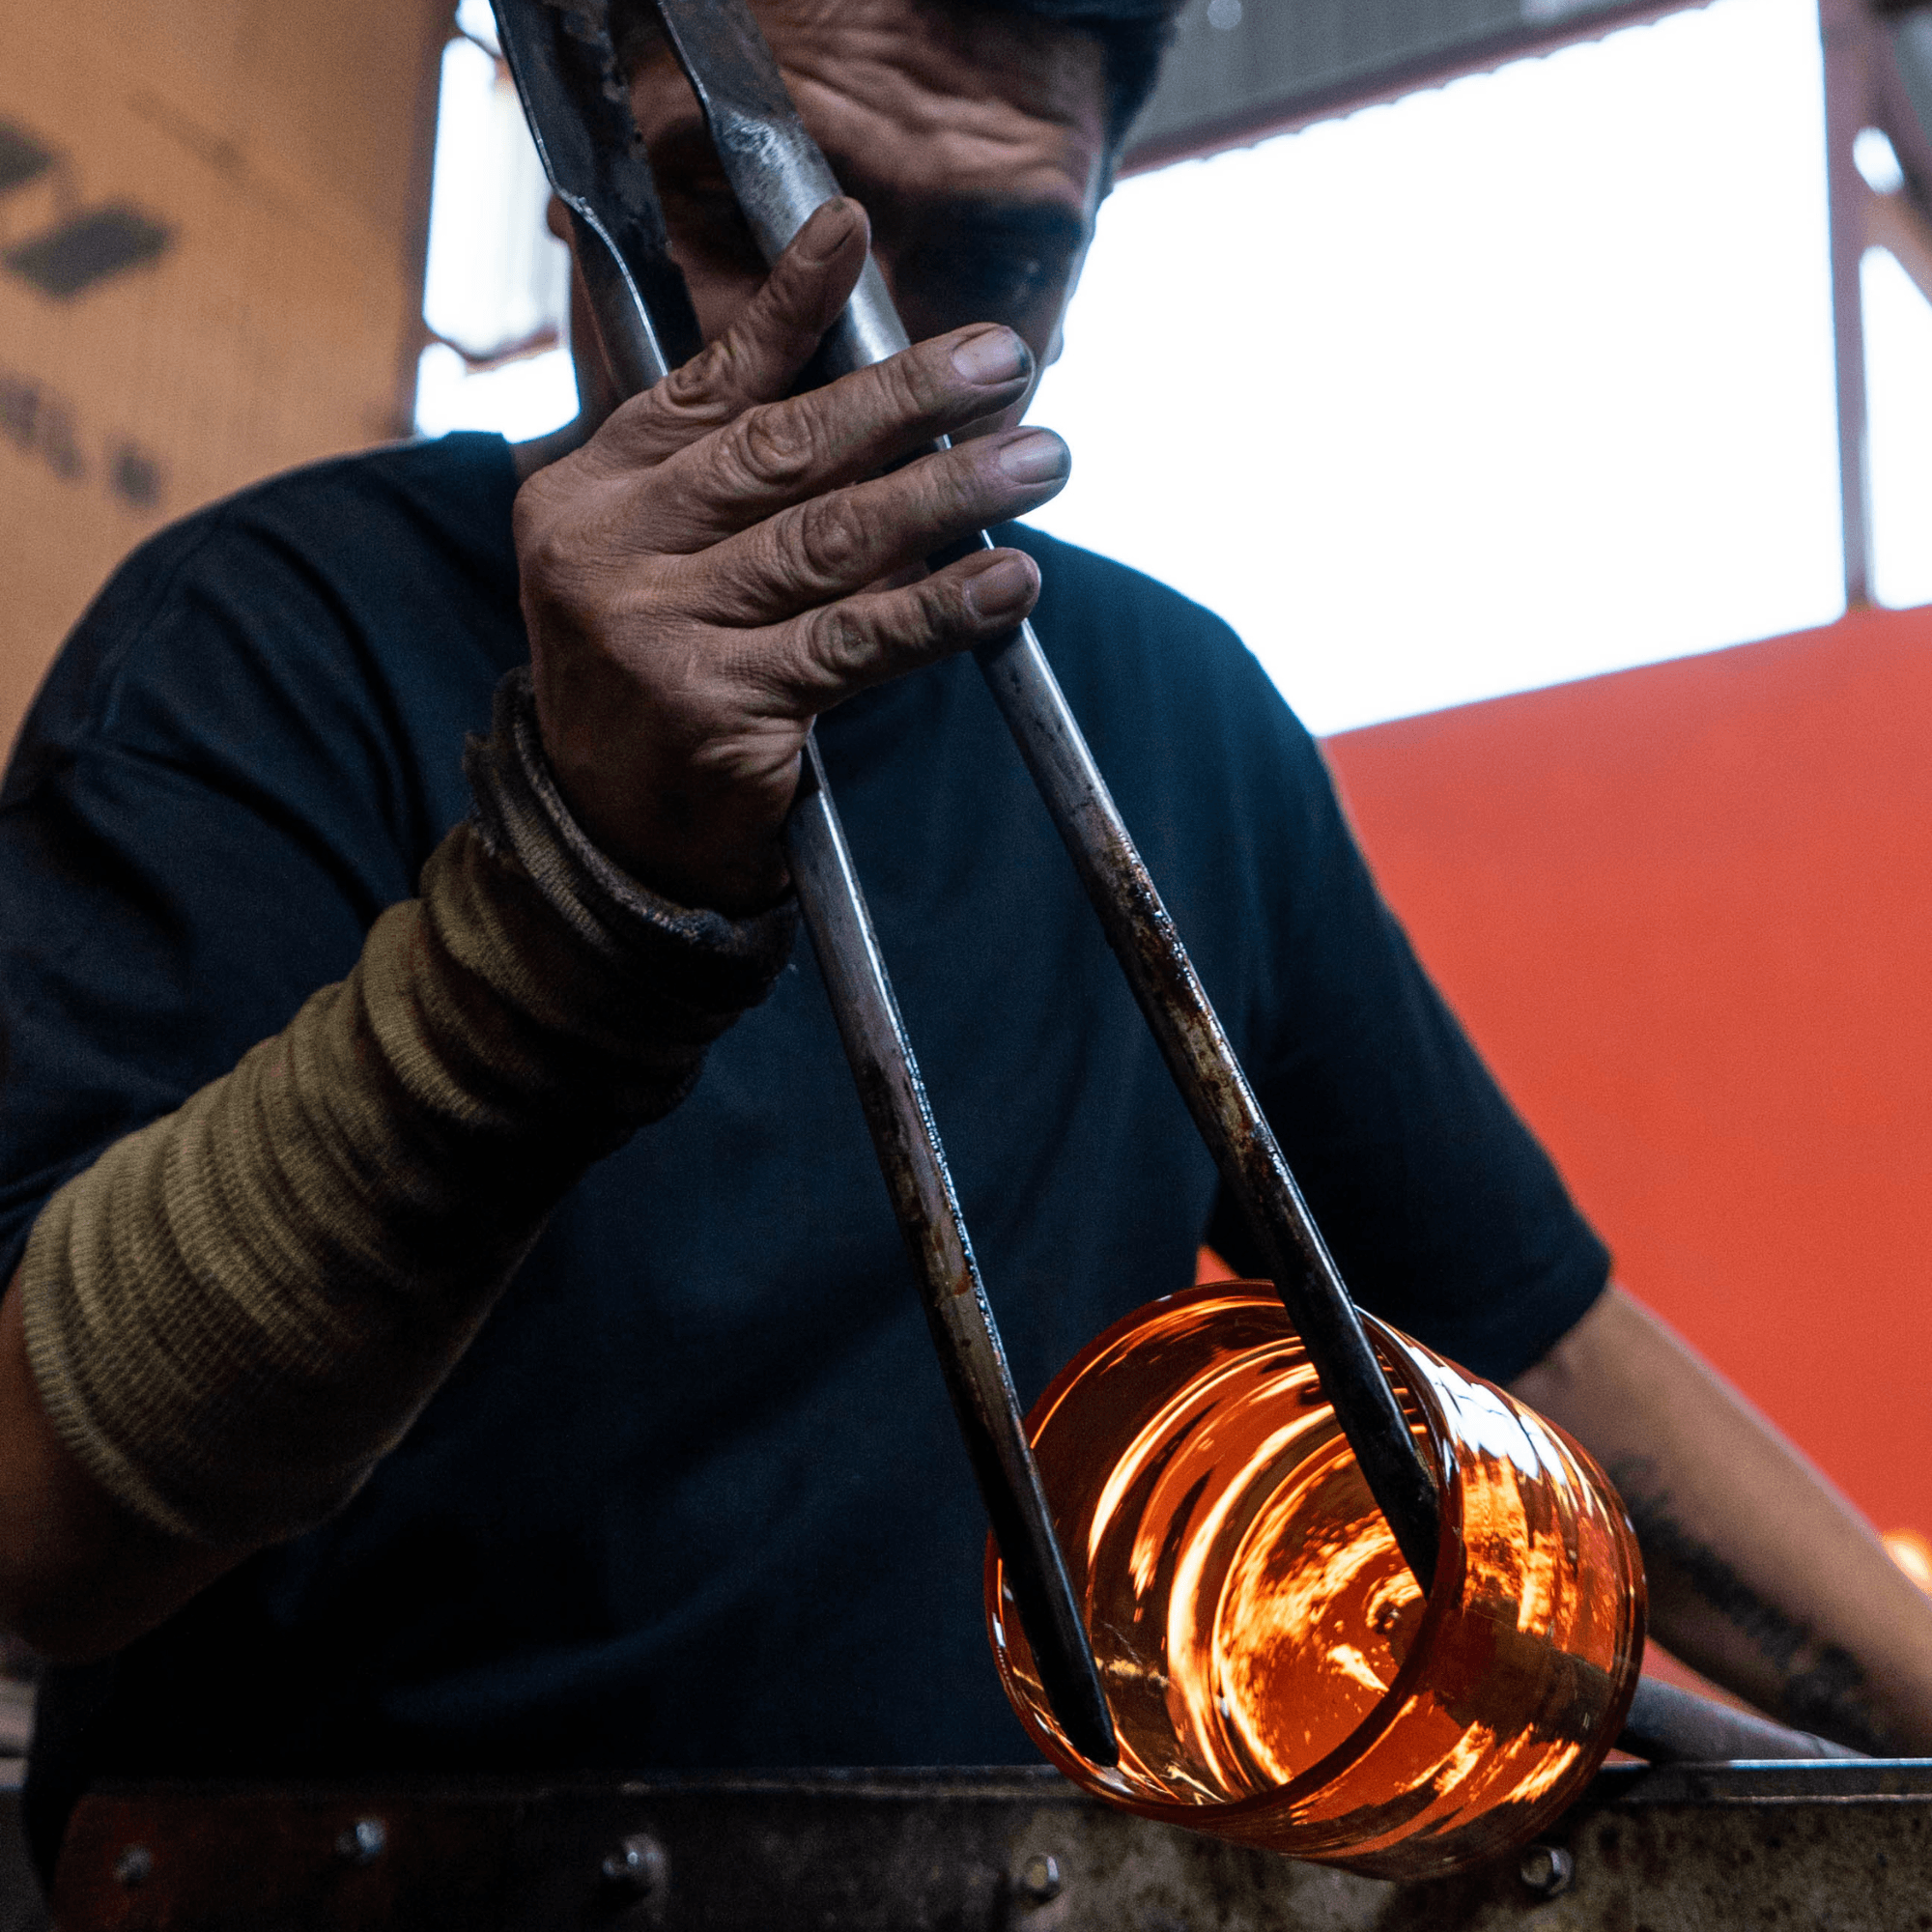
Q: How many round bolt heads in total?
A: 5